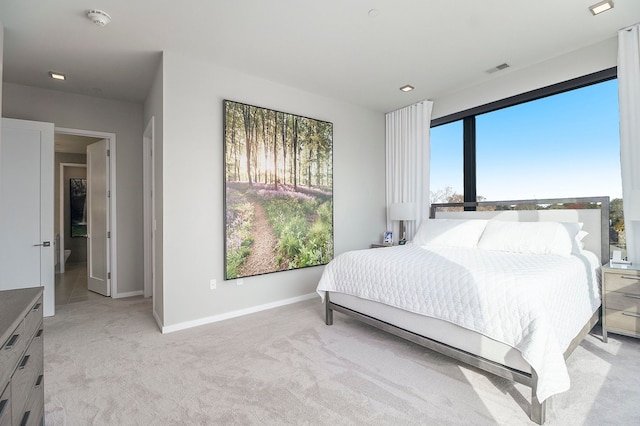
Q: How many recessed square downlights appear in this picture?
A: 3